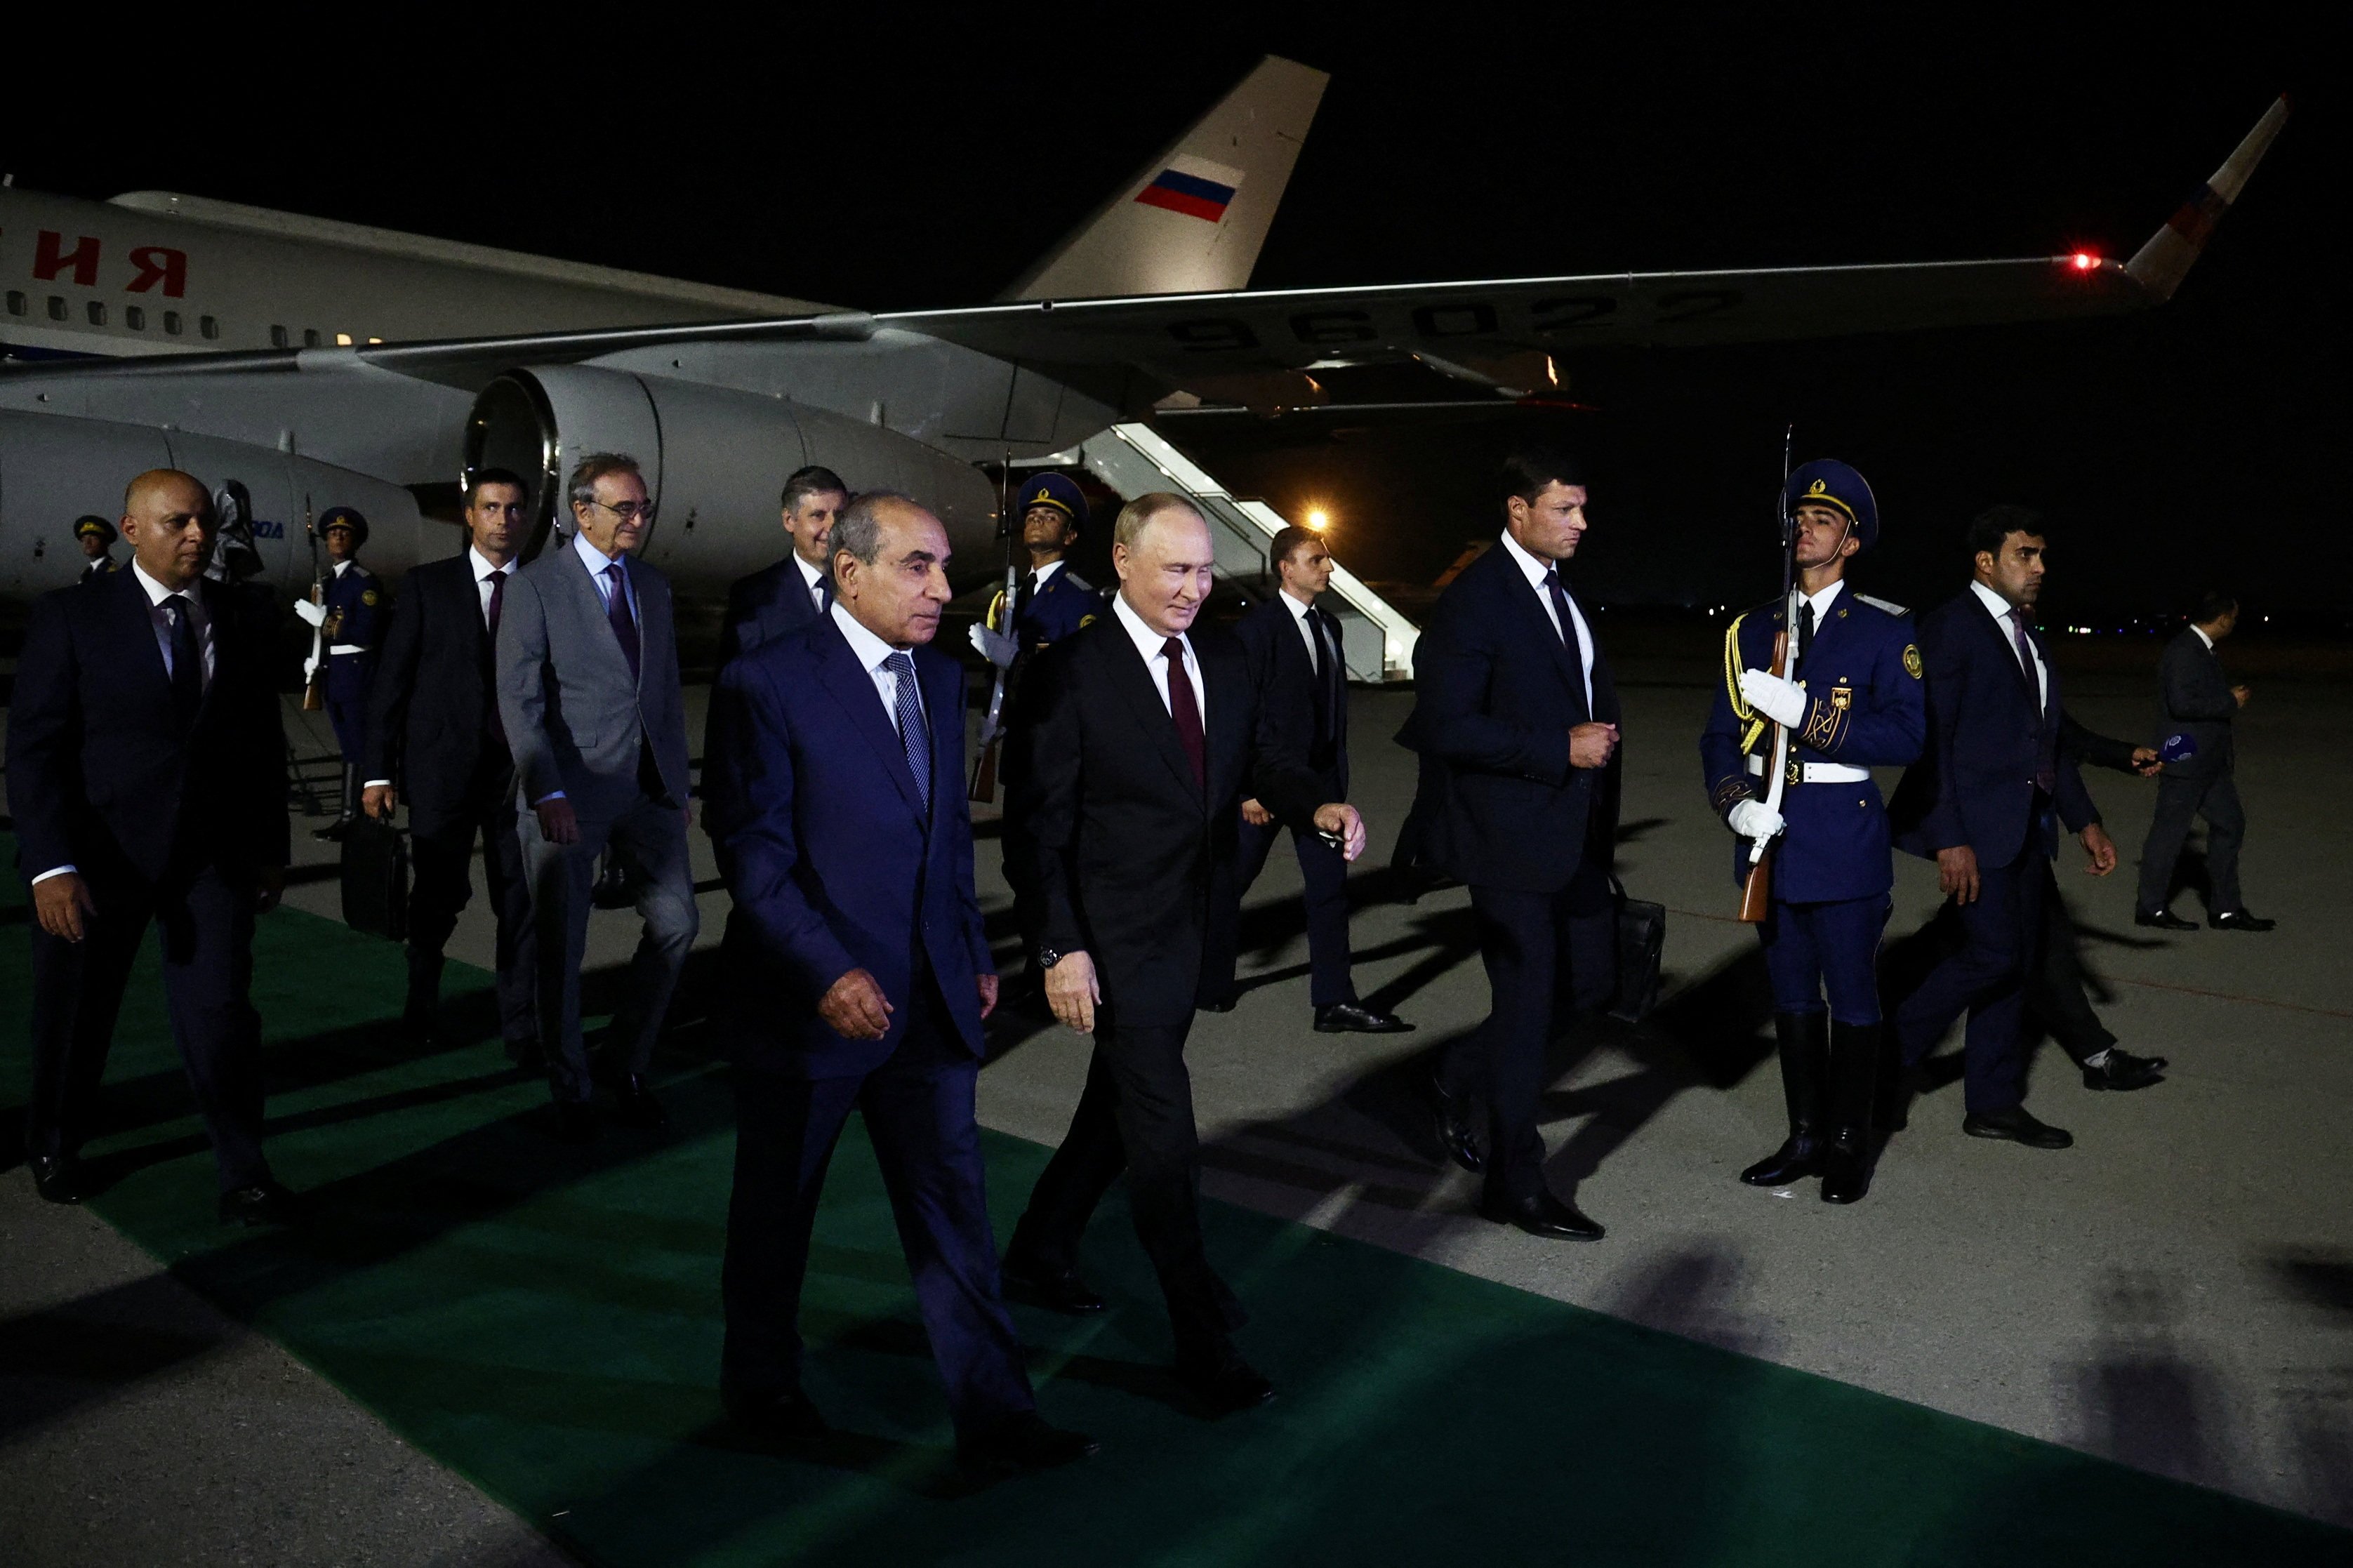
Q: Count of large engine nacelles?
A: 2